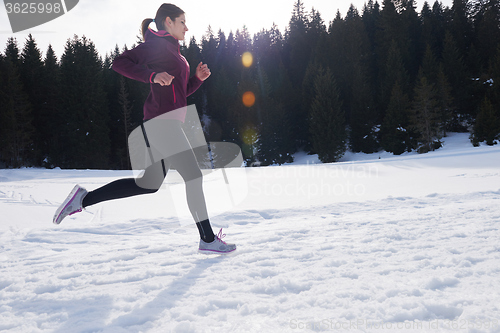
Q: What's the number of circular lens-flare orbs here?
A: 2